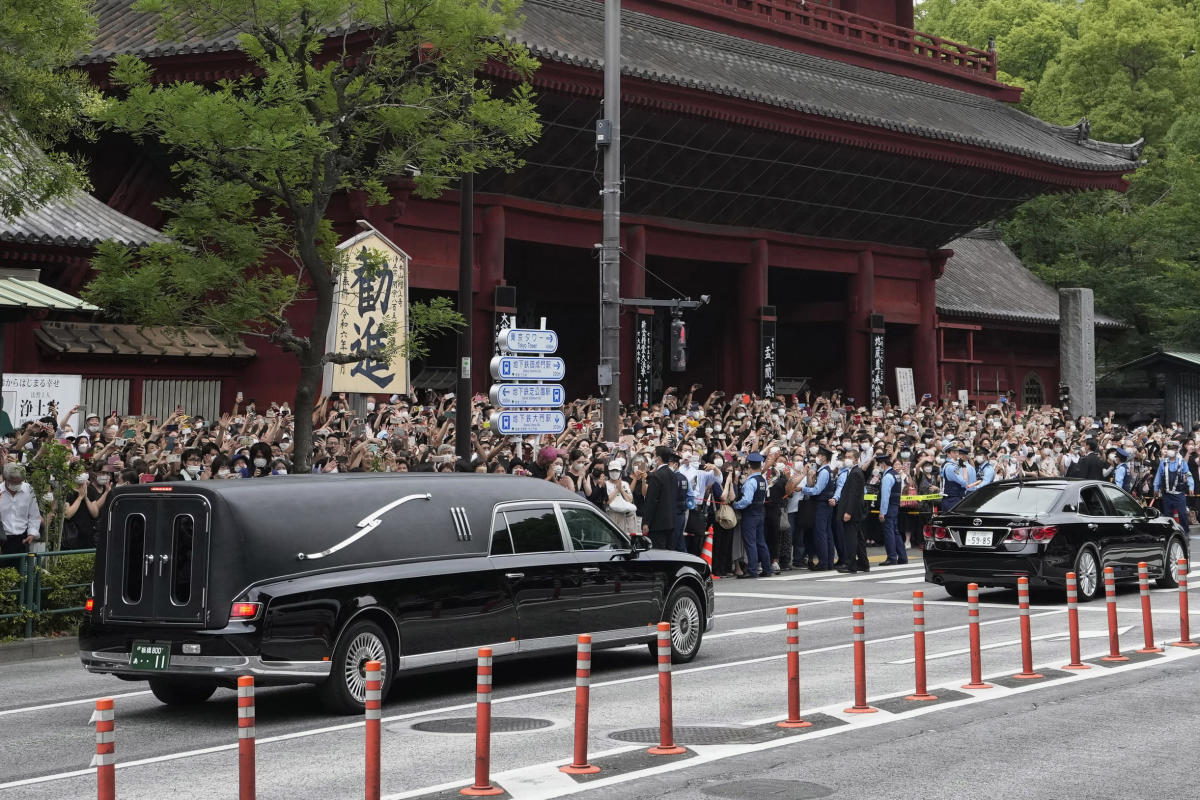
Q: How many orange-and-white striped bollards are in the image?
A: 15